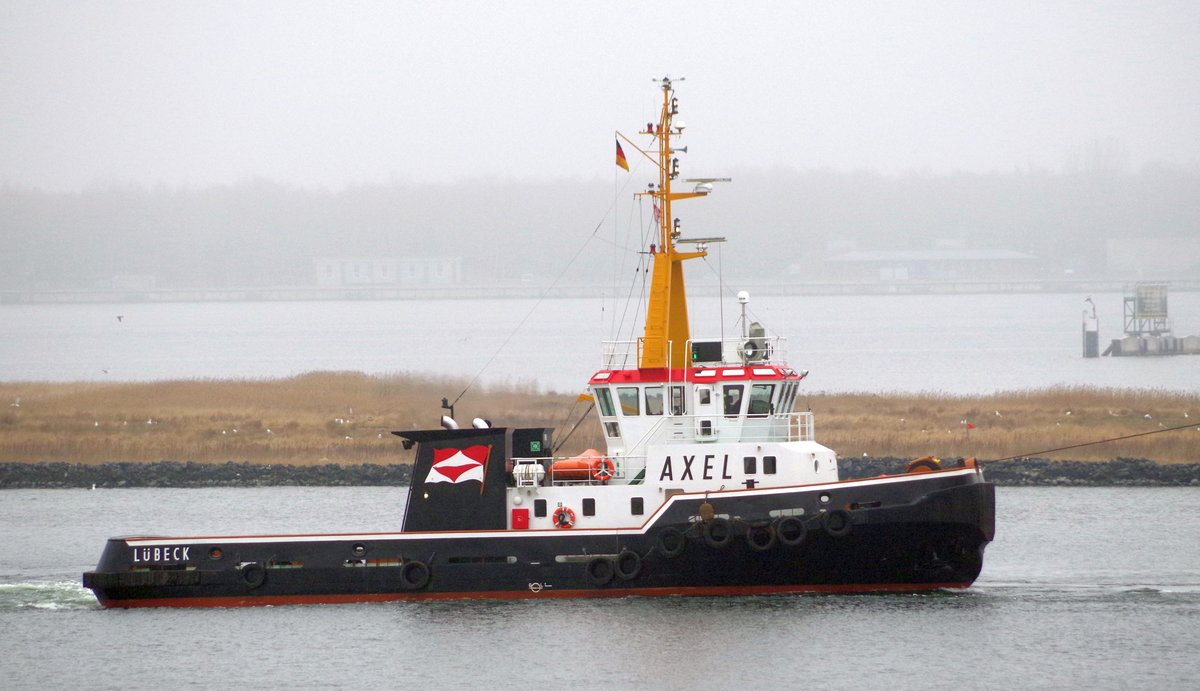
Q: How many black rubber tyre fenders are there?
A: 9